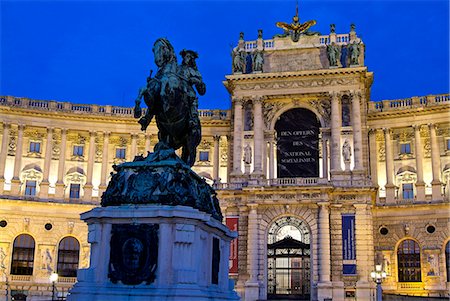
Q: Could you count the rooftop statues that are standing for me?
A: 4